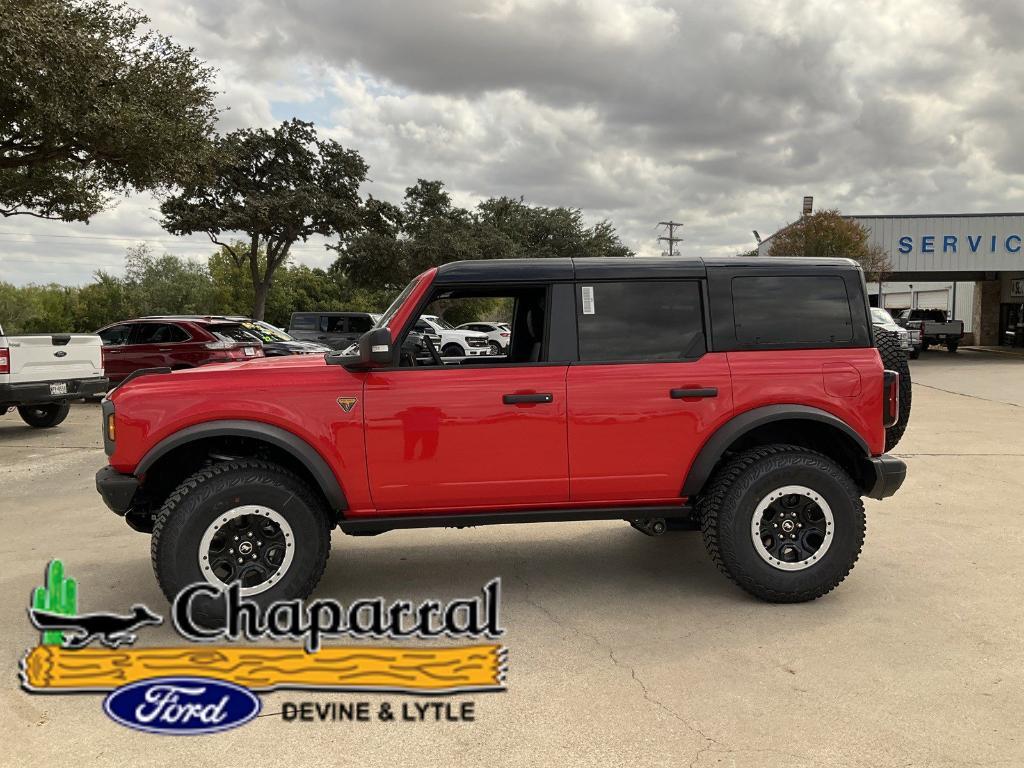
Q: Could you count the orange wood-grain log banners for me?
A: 1